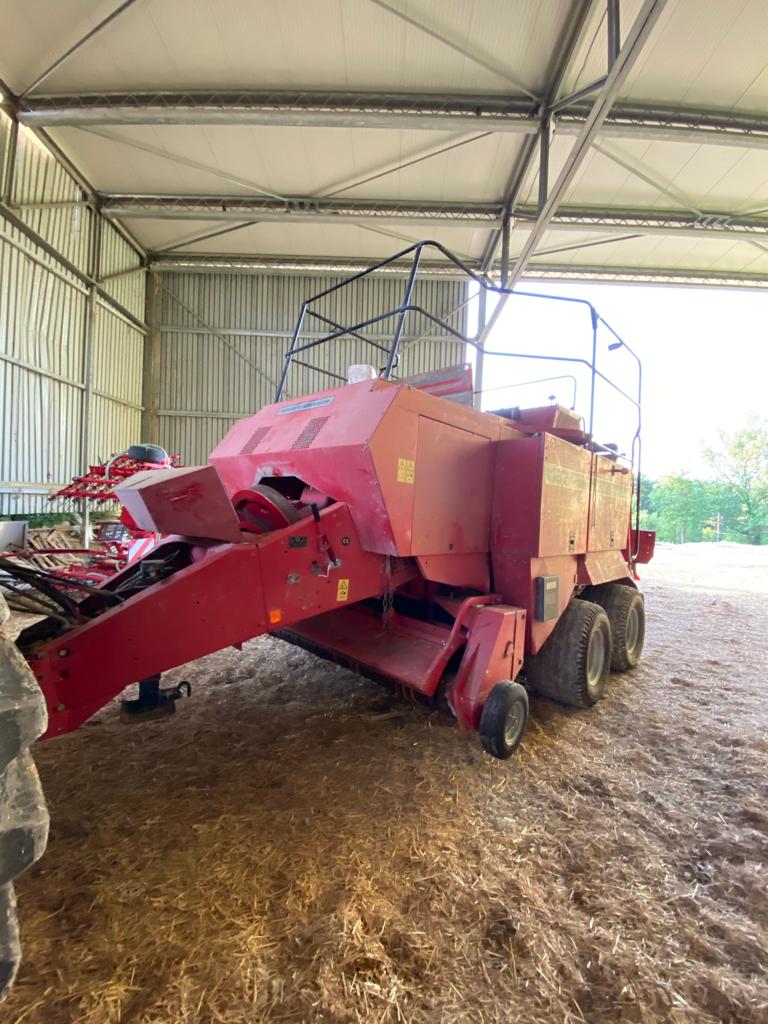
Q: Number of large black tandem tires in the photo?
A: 2